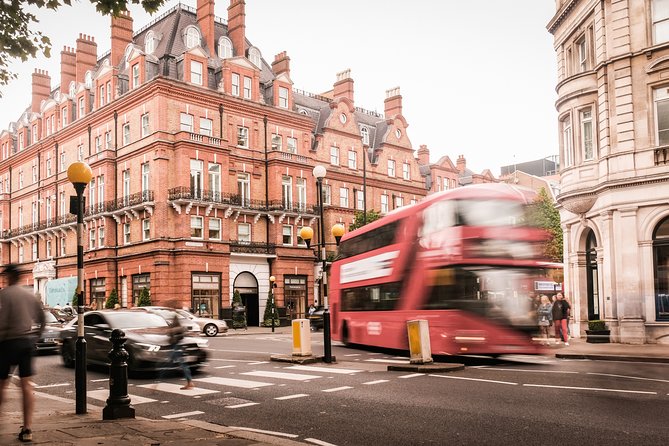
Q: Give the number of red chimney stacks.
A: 11